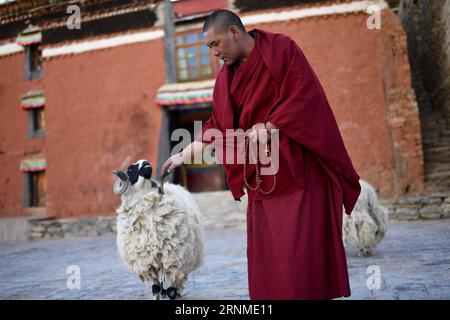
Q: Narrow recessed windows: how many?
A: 3